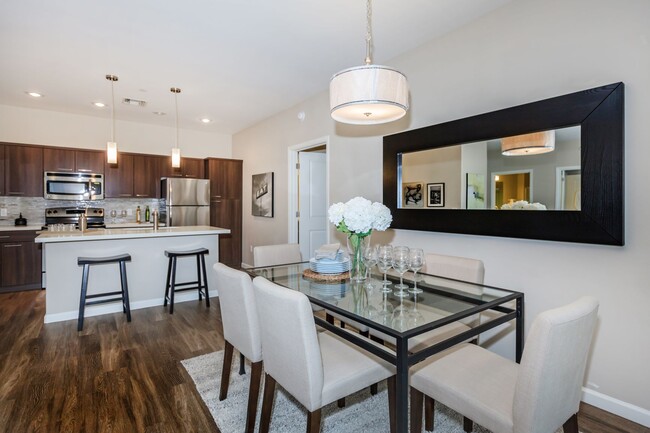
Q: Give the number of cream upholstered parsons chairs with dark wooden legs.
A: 6